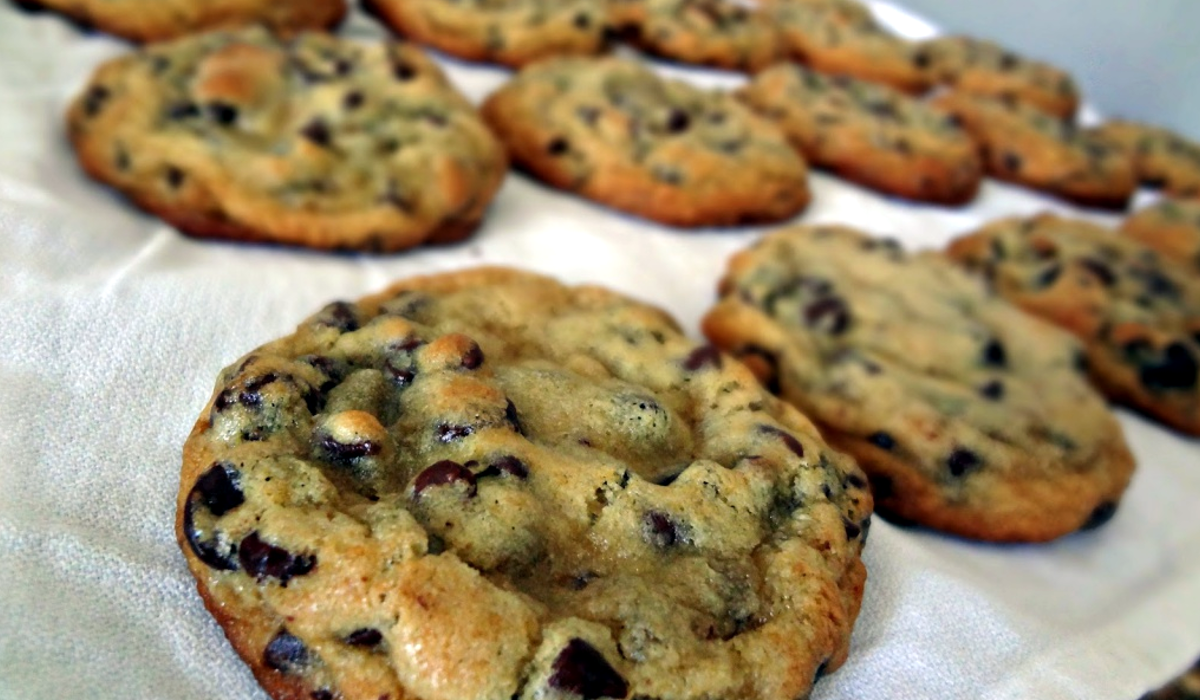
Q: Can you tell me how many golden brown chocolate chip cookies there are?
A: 14